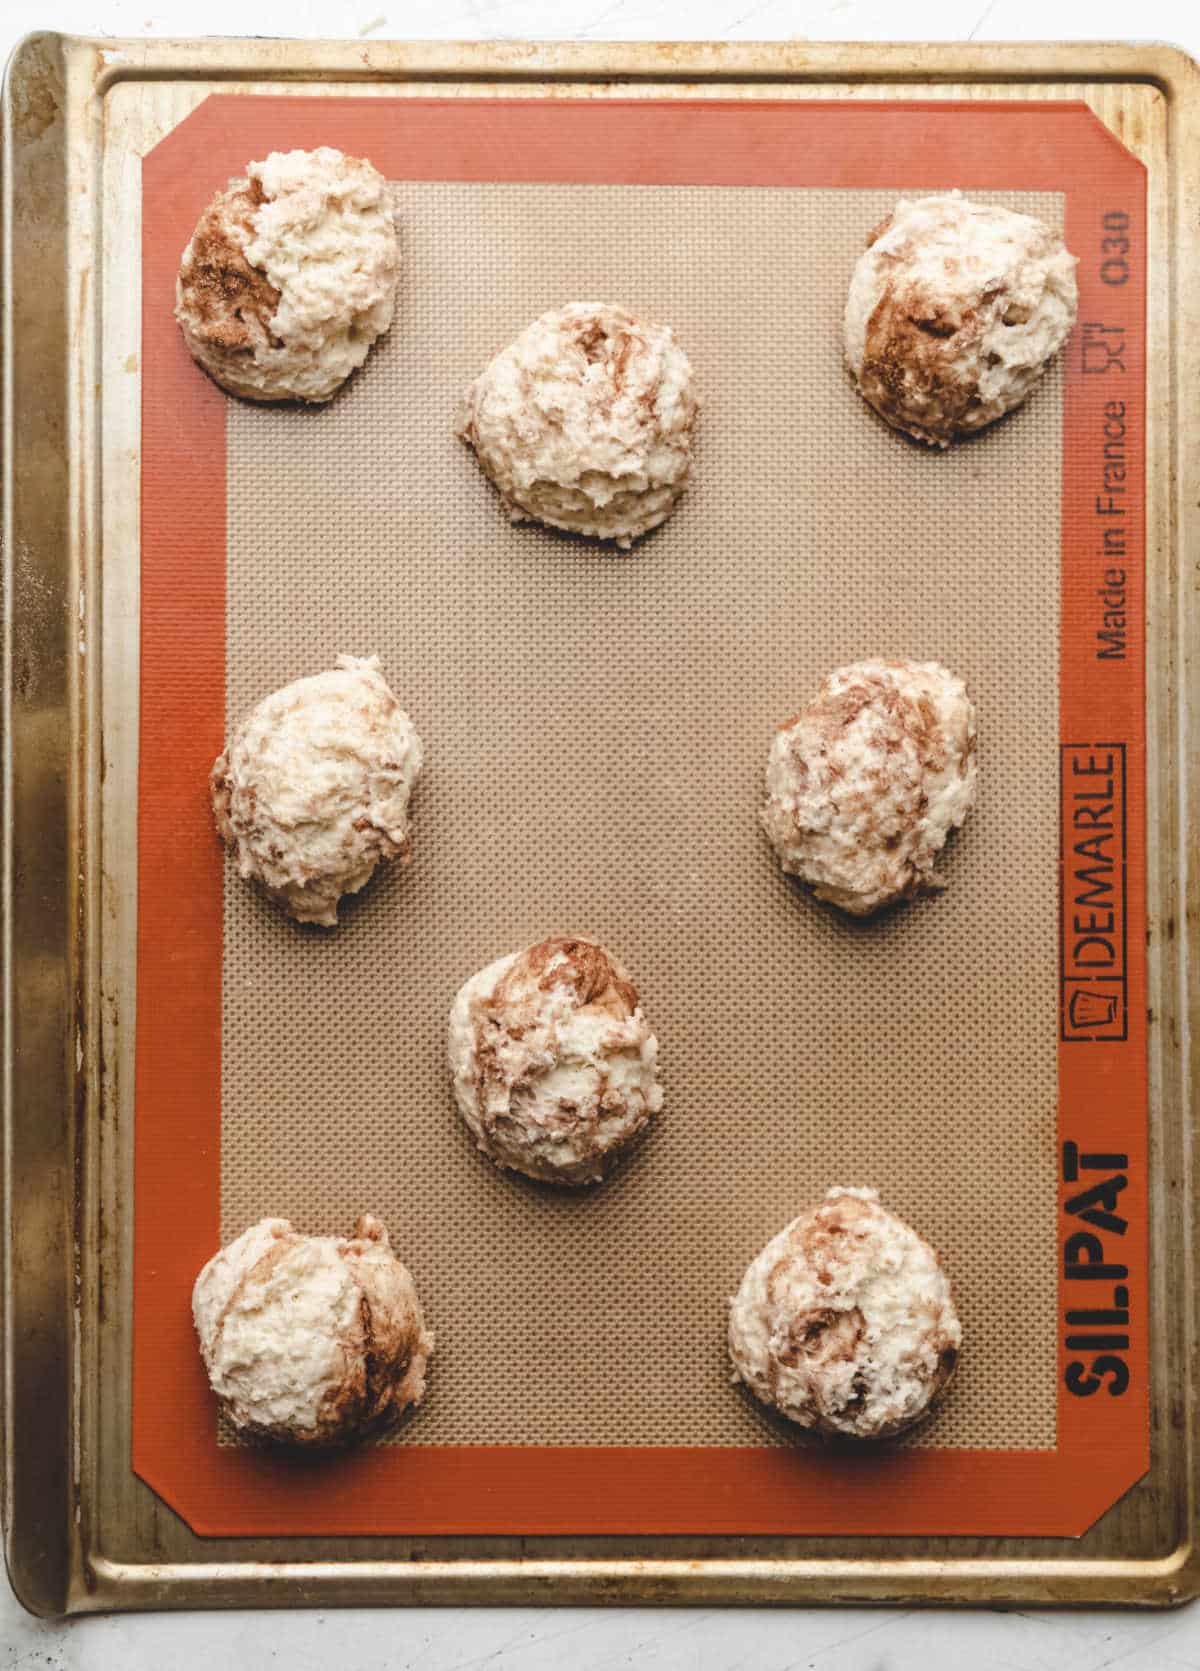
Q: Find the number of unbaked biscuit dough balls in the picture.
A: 8